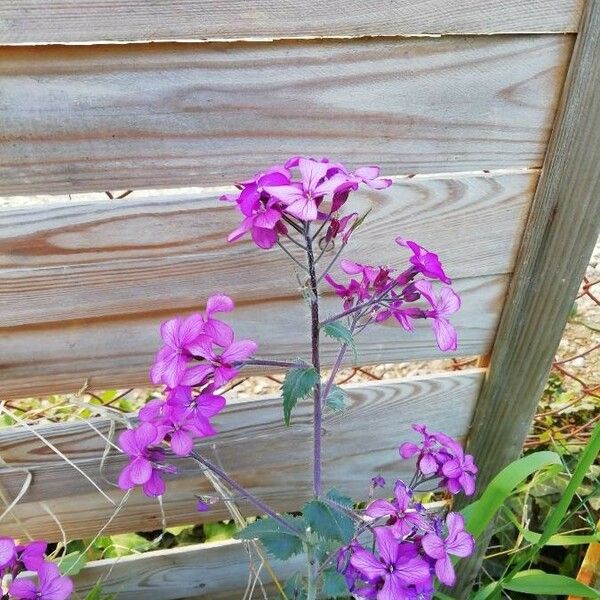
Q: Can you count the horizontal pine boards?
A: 6